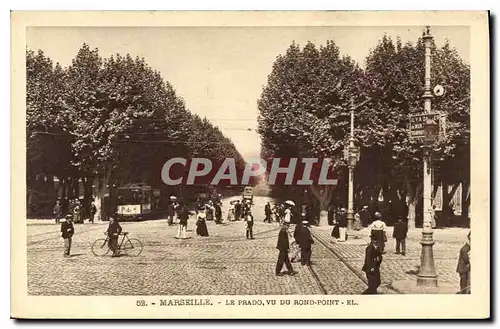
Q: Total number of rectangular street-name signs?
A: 1